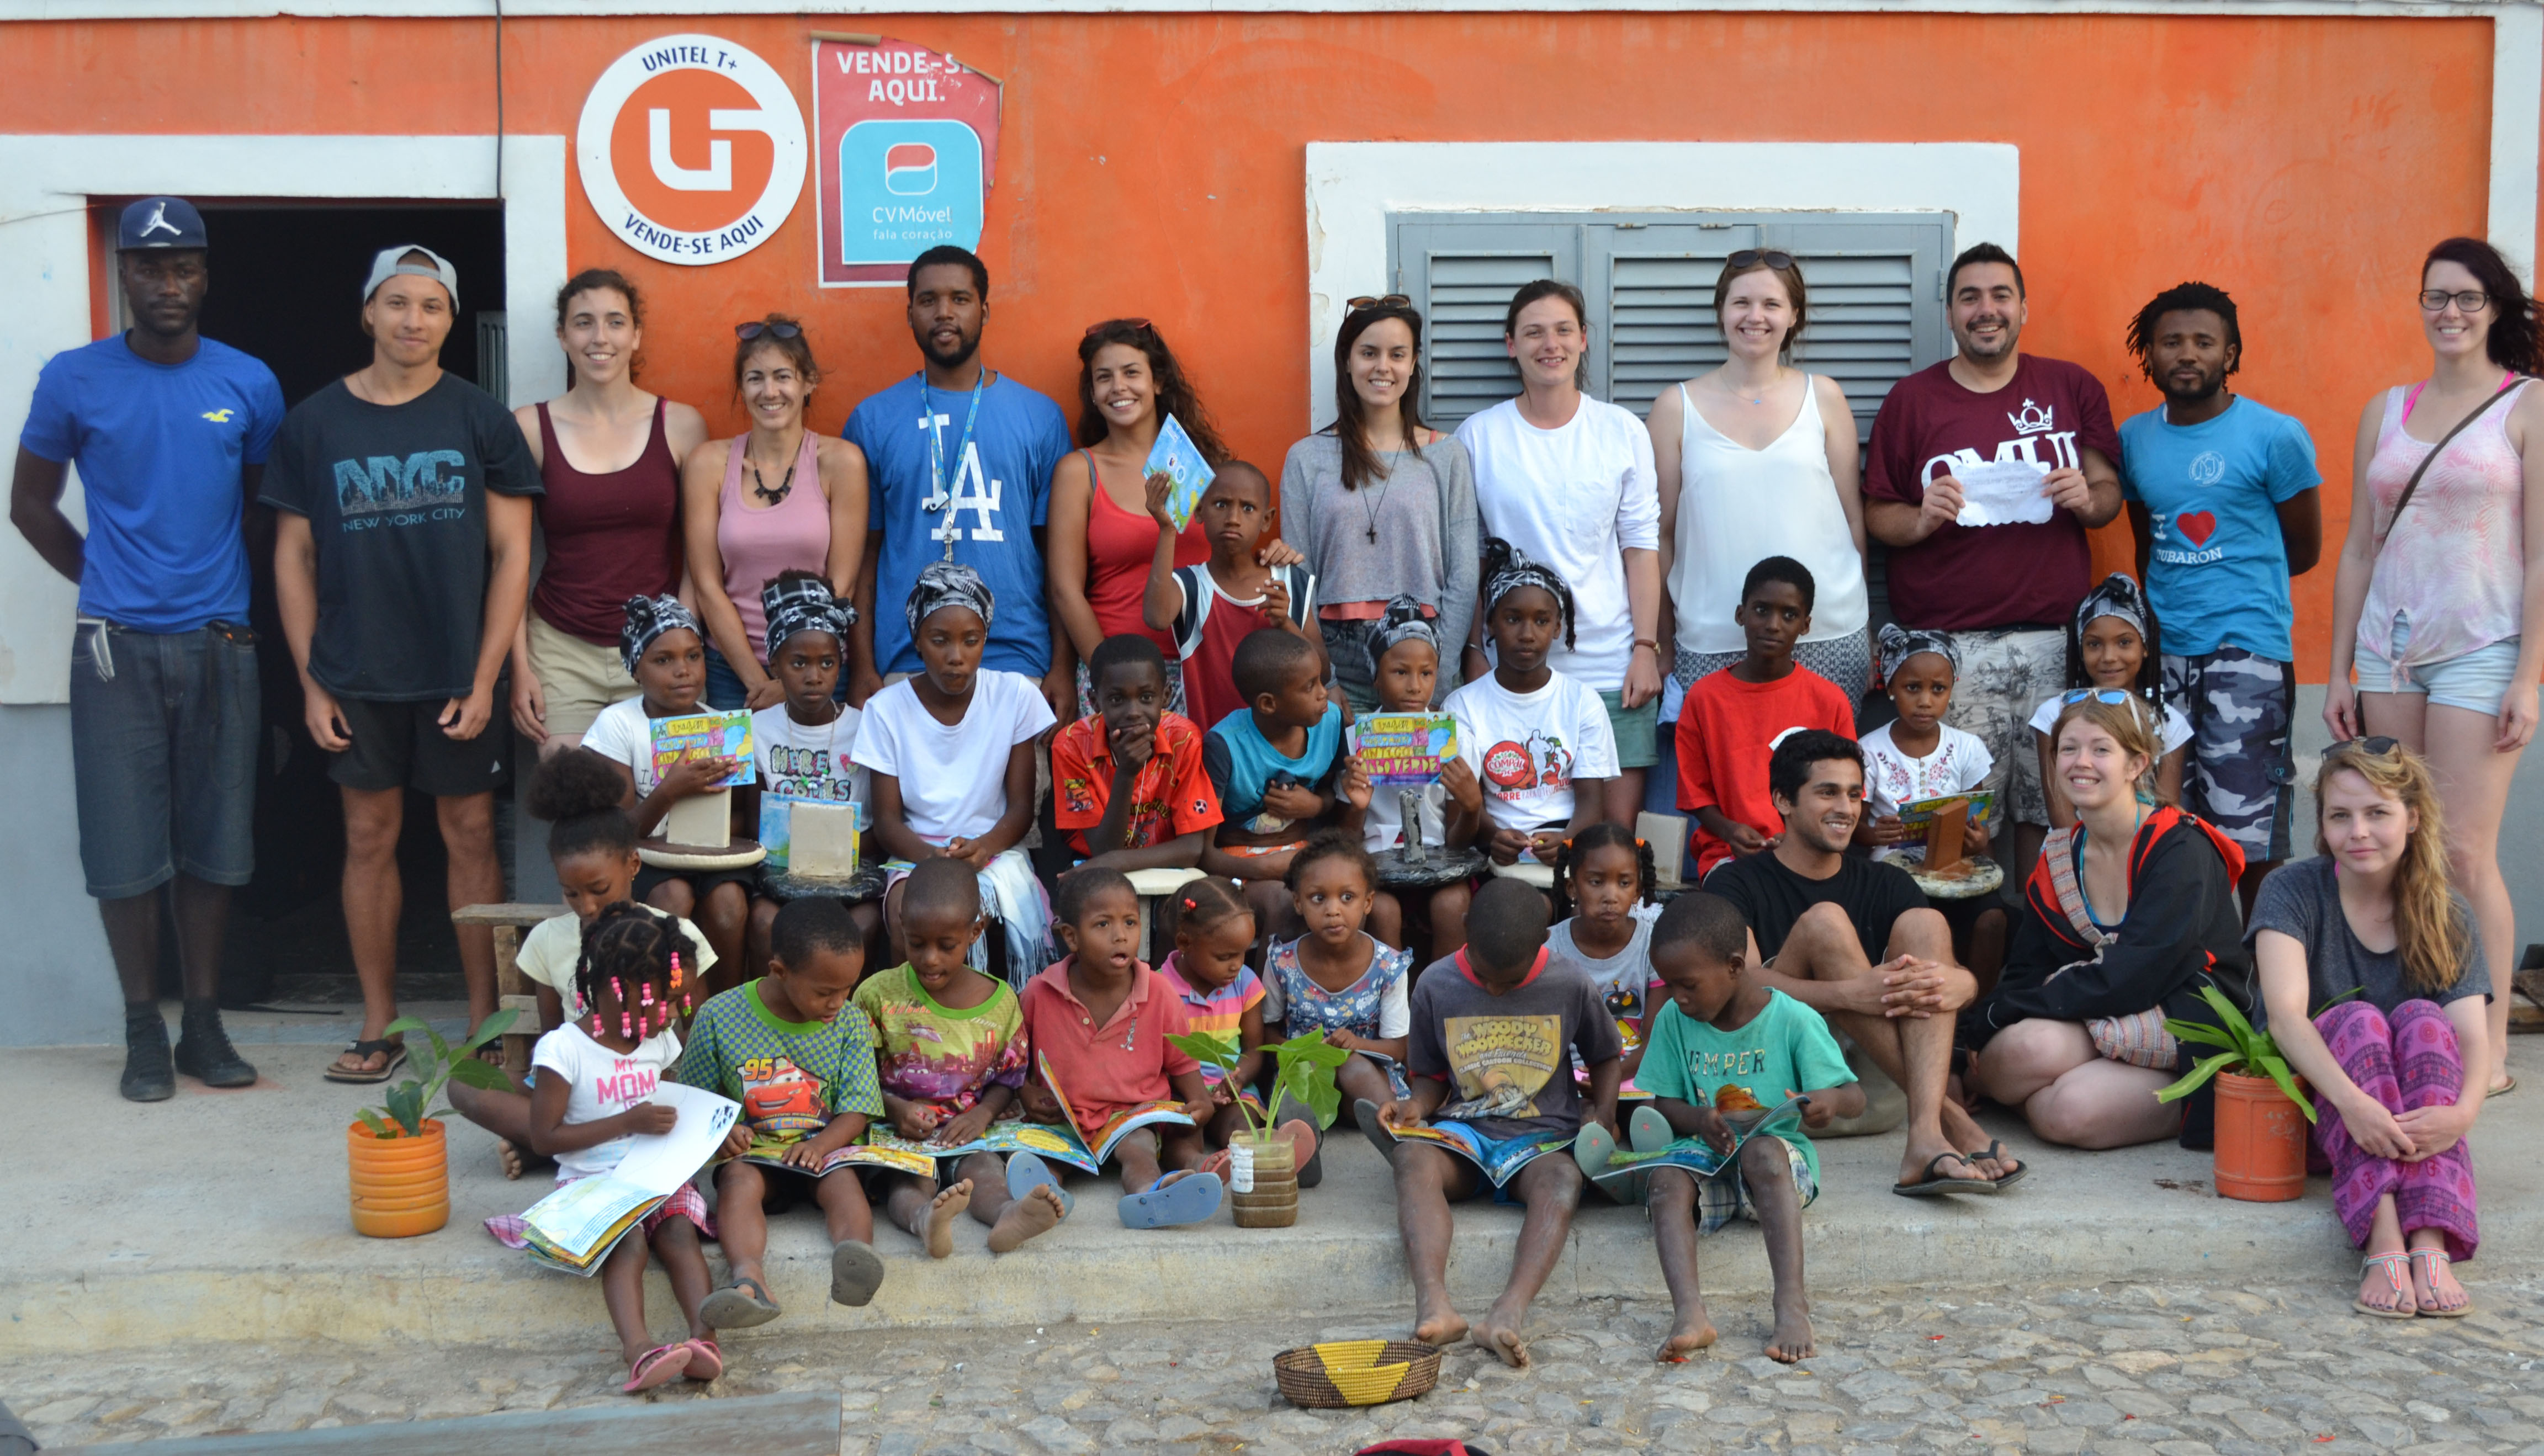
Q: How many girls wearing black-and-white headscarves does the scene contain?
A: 7